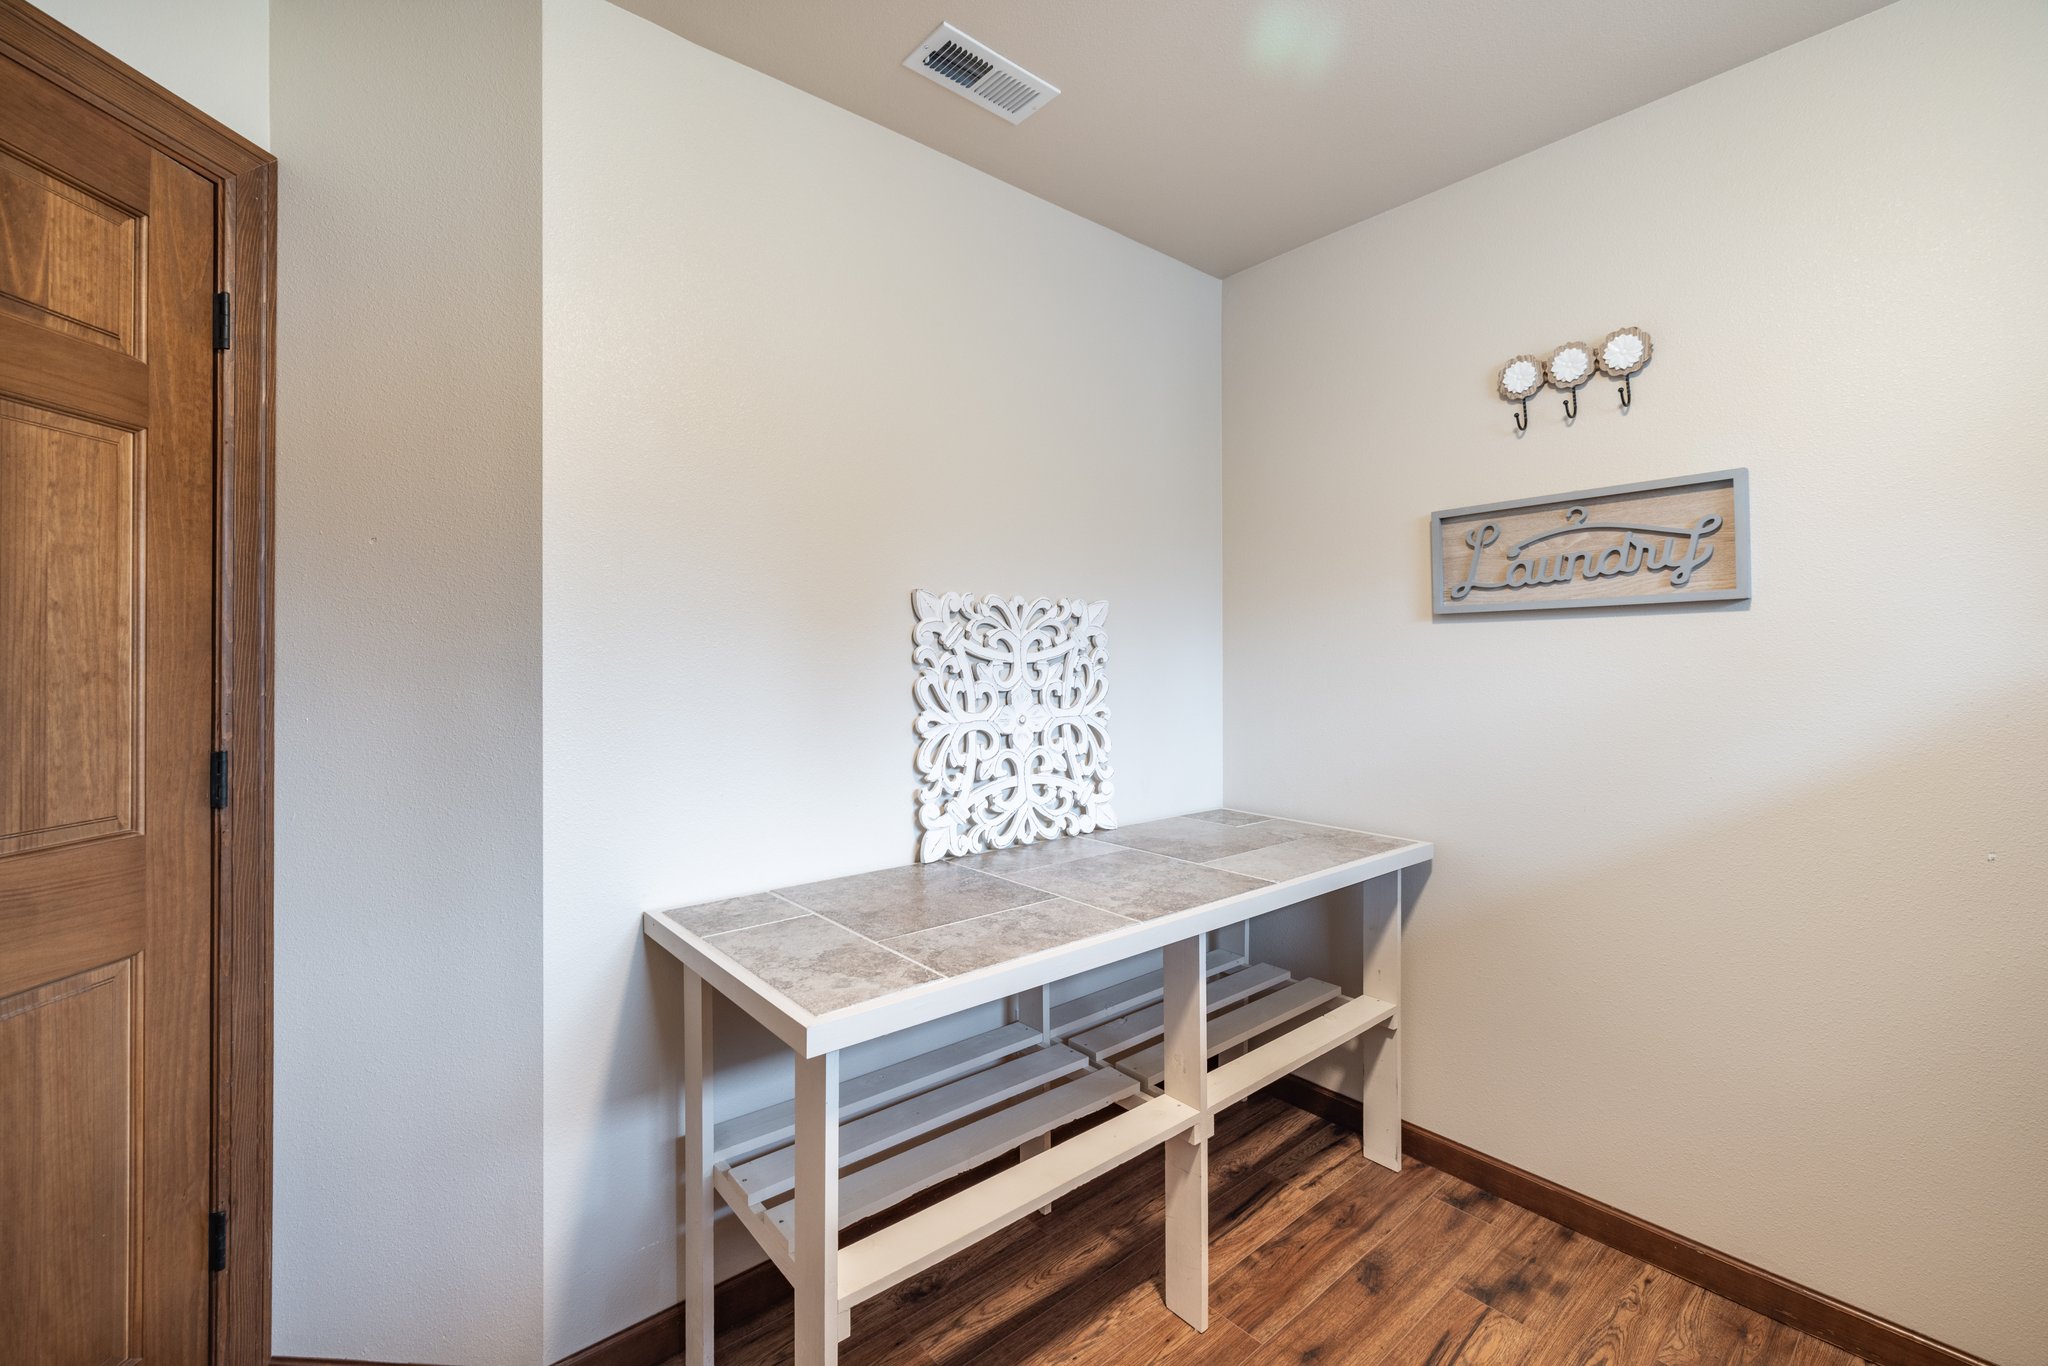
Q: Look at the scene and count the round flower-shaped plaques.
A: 3